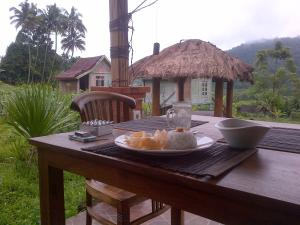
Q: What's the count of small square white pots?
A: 1